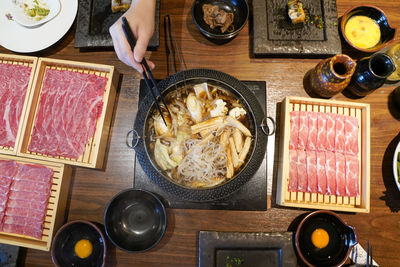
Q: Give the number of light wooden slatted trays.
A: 4